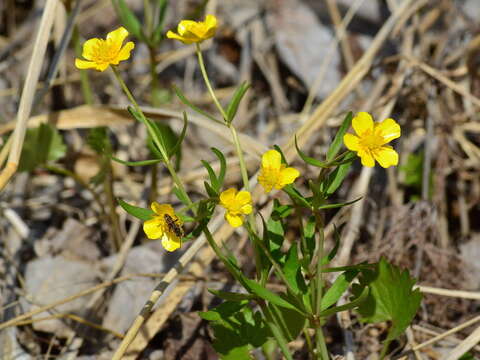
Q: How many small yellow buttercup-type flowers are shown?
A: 6